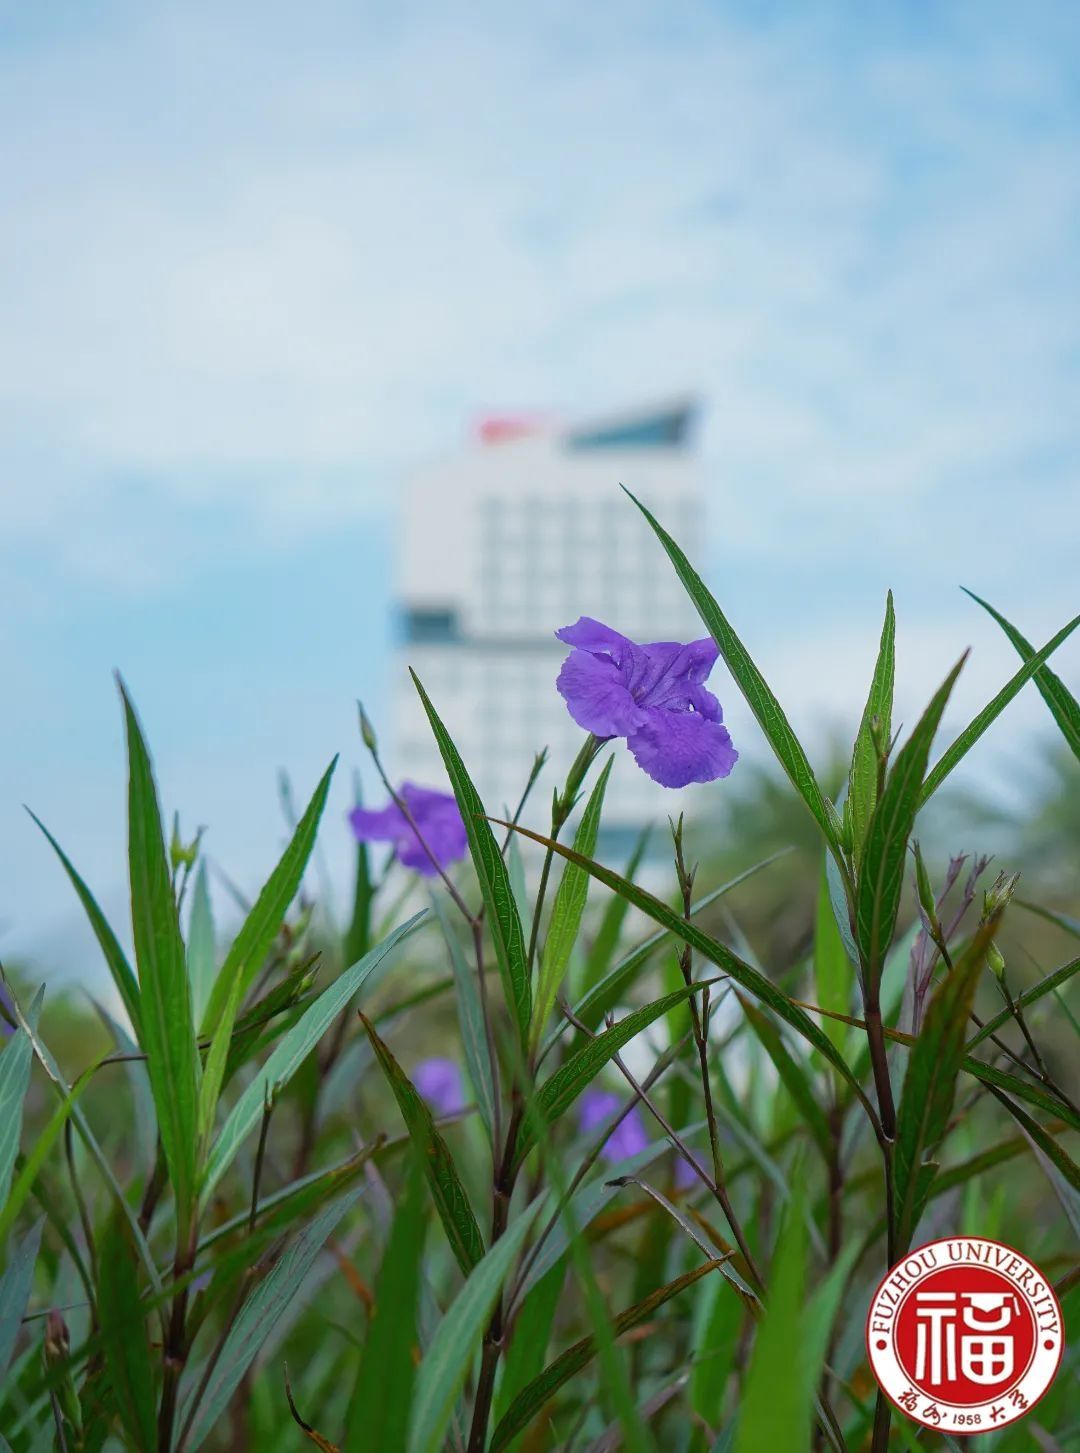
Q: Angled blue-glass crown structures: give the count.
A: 1